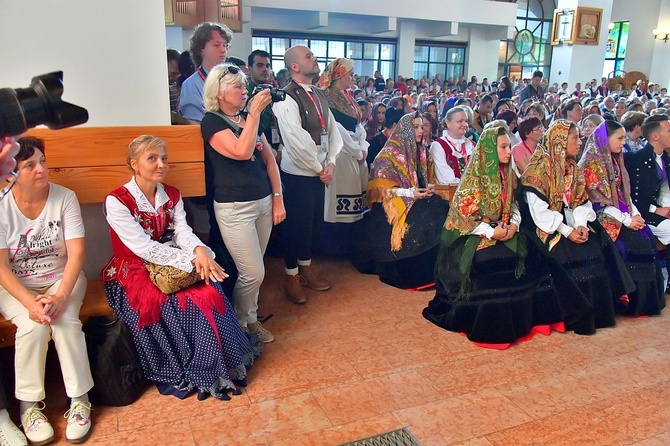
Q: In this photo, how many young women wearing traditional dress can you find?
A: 4